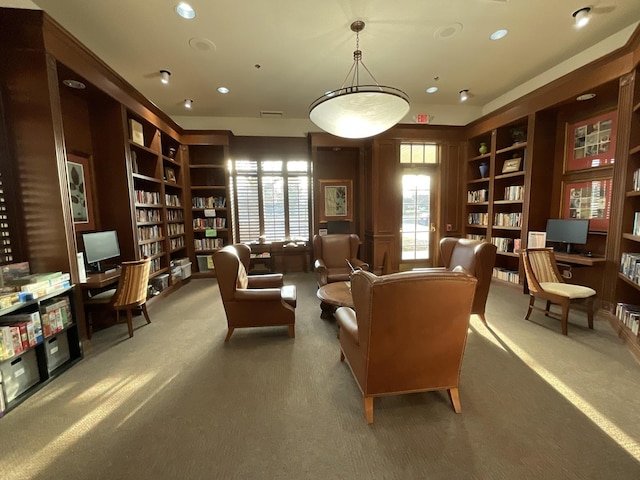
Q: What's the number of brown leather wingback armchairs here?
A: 4